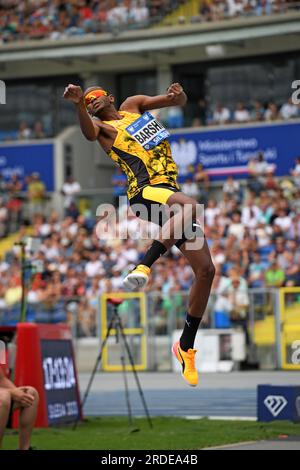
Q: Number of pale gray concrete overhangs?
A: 1